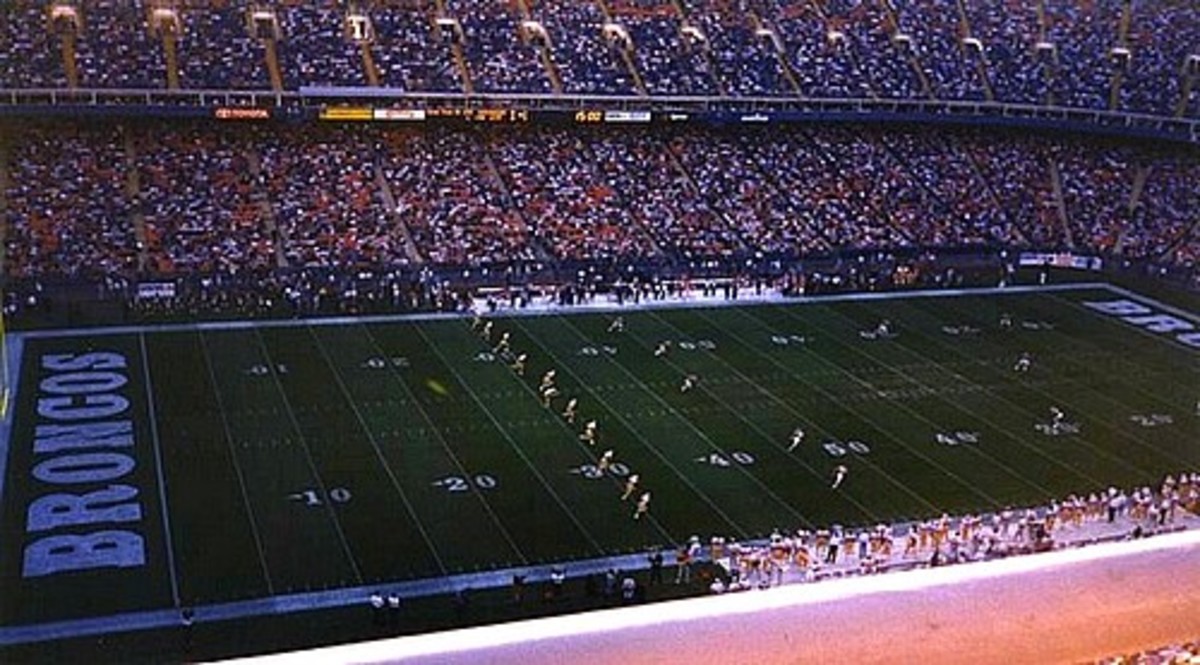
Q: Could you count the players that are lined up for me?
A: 11